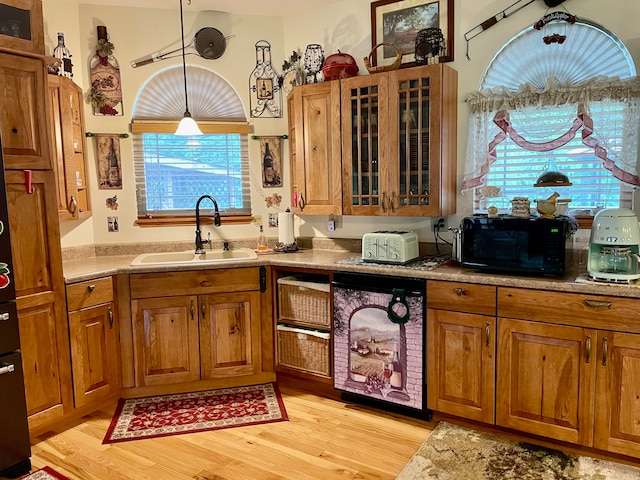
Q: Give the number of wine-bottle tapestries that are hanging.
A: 2